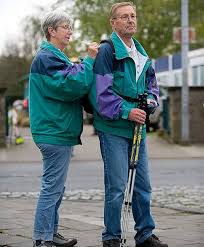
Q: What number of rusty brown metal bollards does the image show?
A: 0